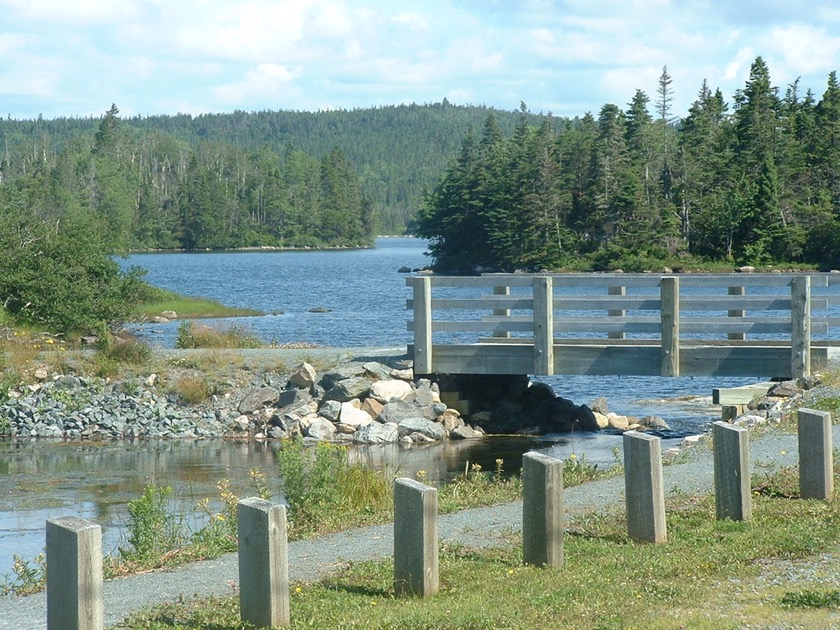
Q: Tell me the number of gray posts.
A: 7